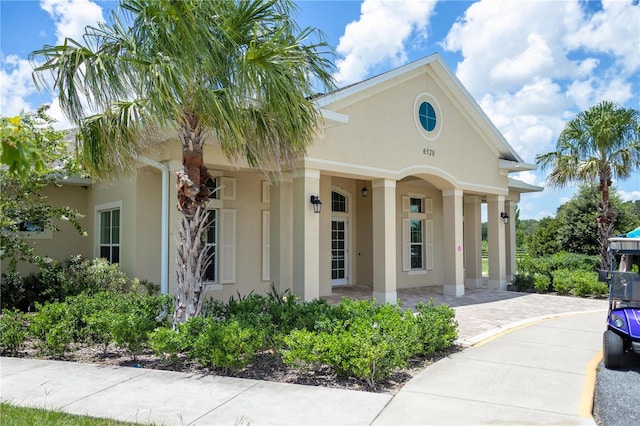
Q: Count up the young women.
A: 0